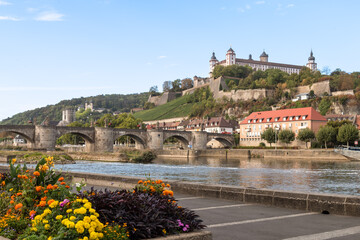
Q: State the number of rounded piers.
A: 4